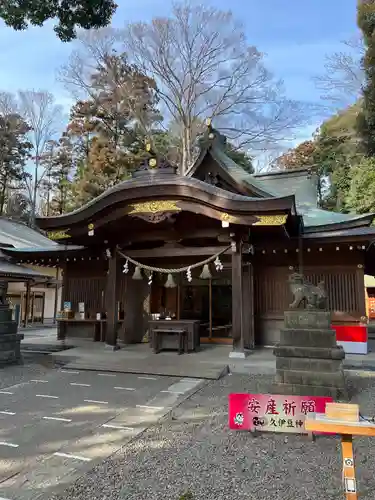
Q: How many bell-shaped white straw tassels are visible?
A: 3